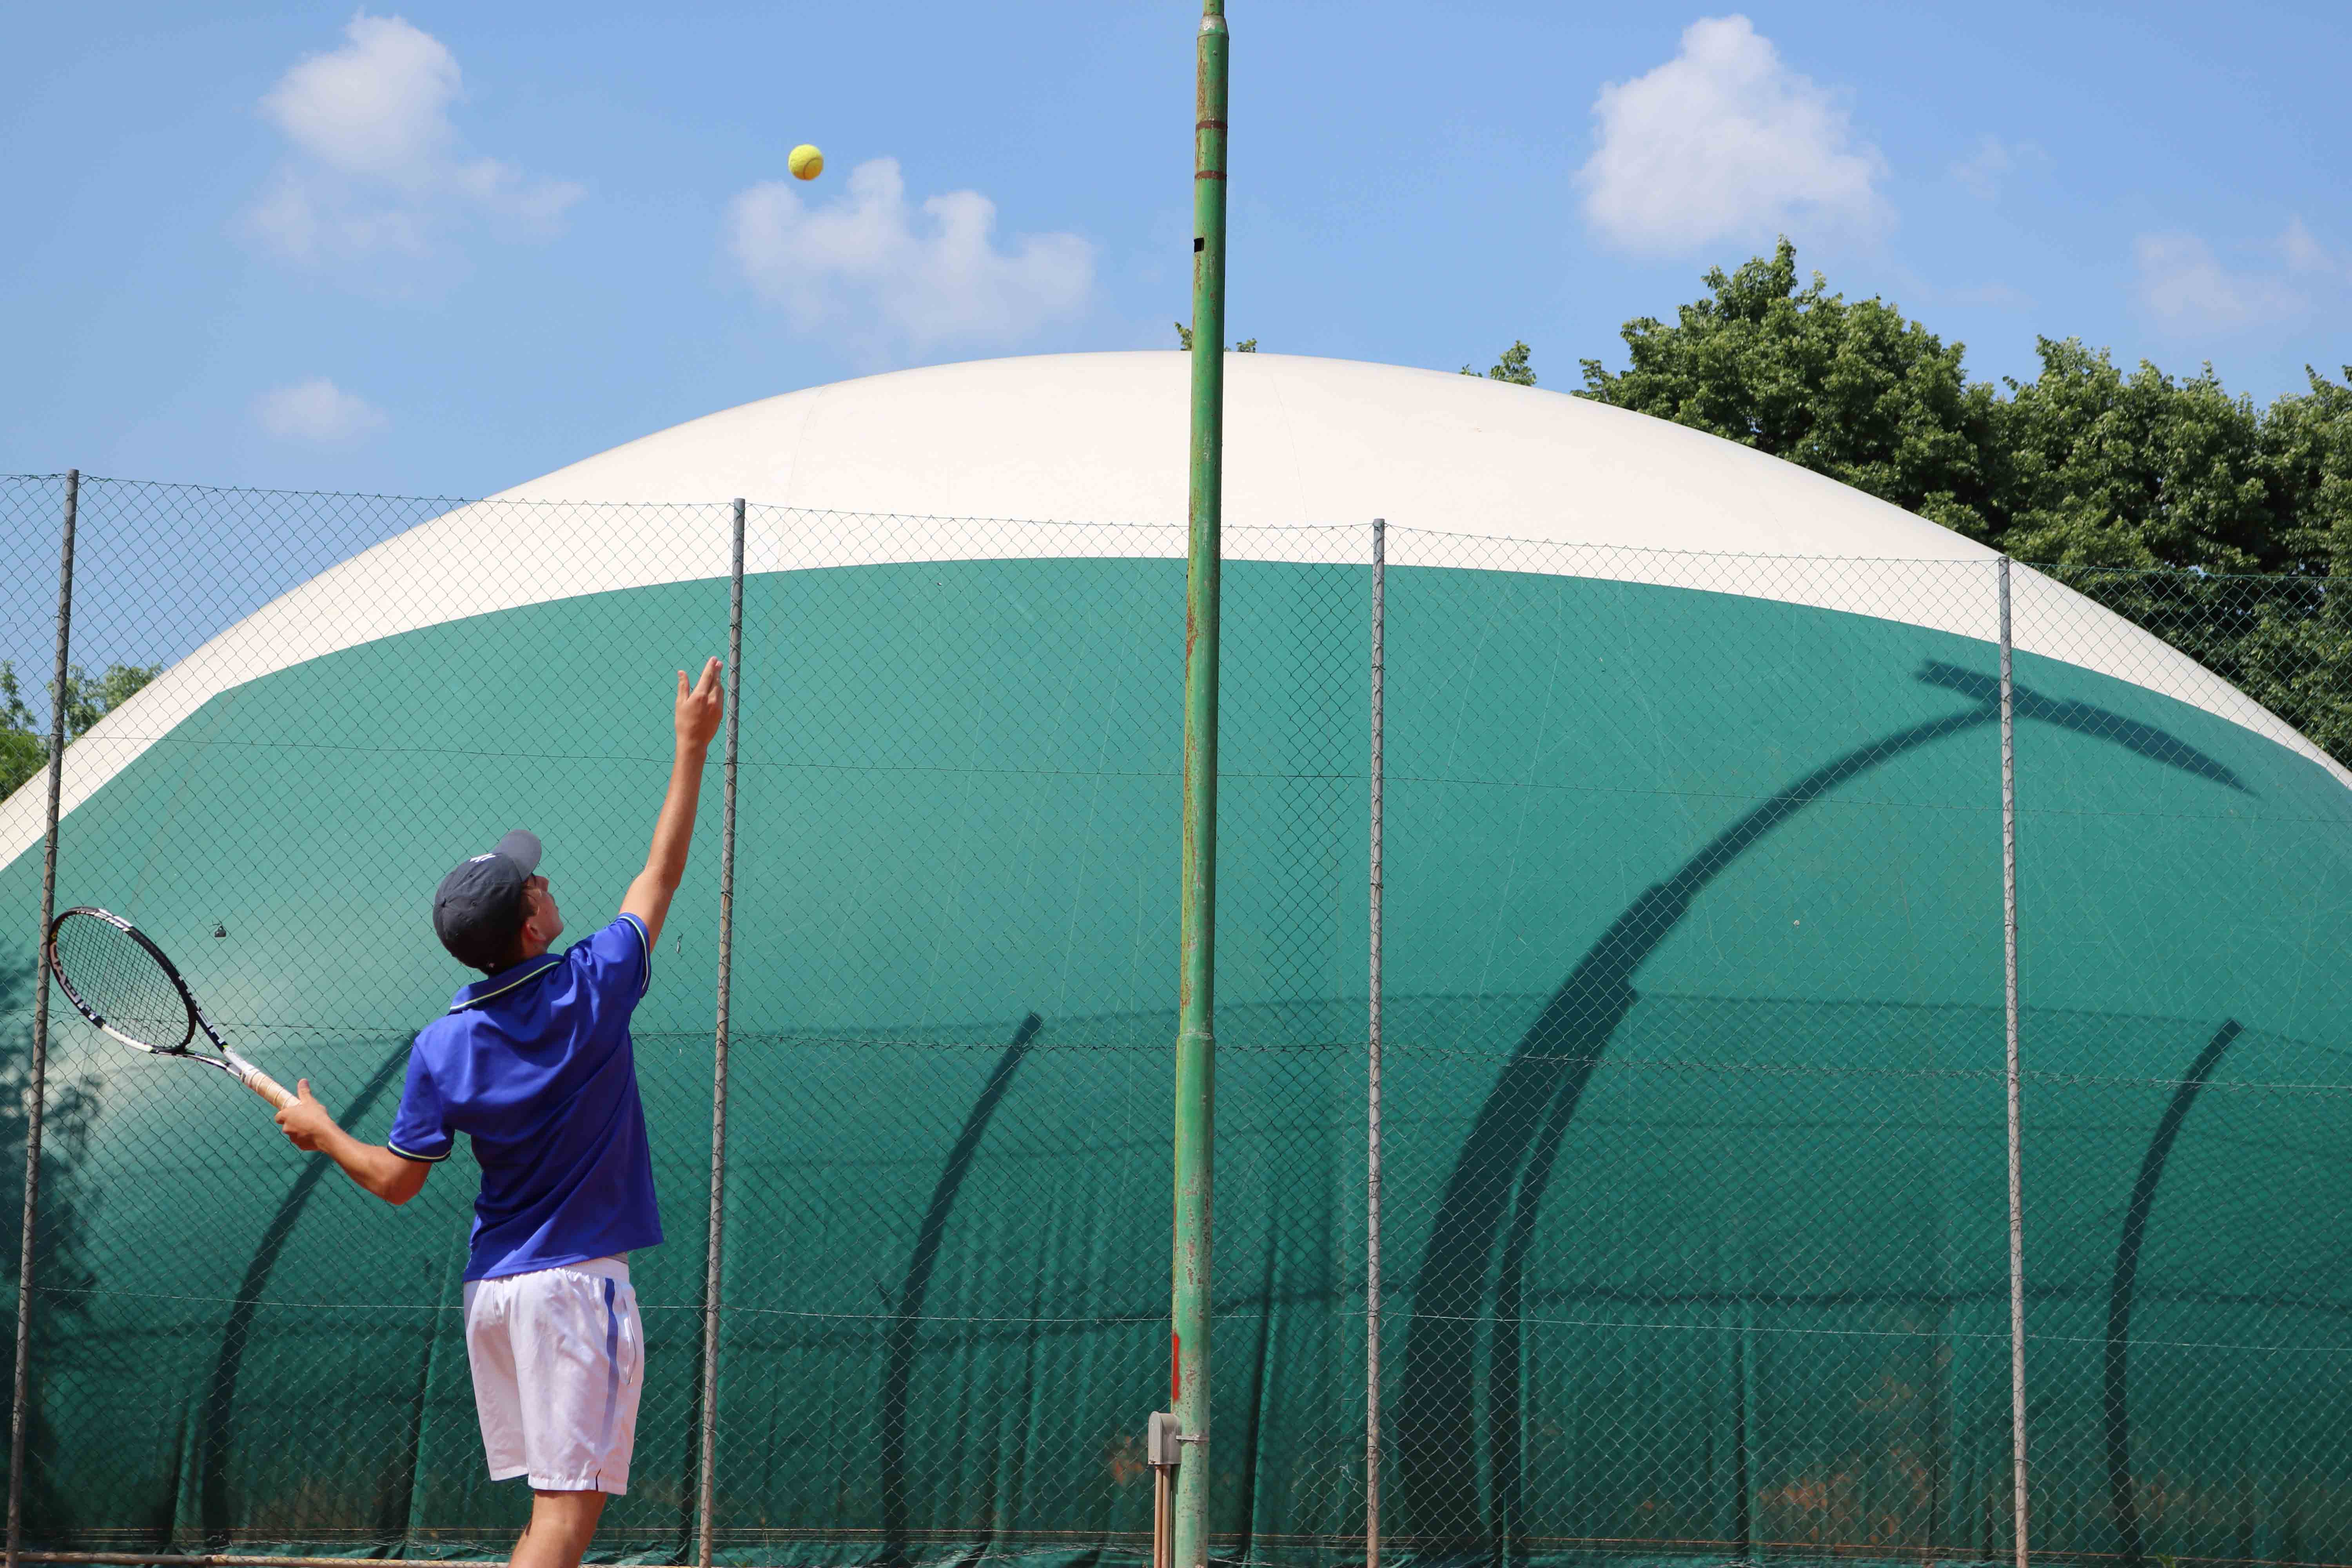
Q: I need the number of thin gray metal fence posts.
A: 4